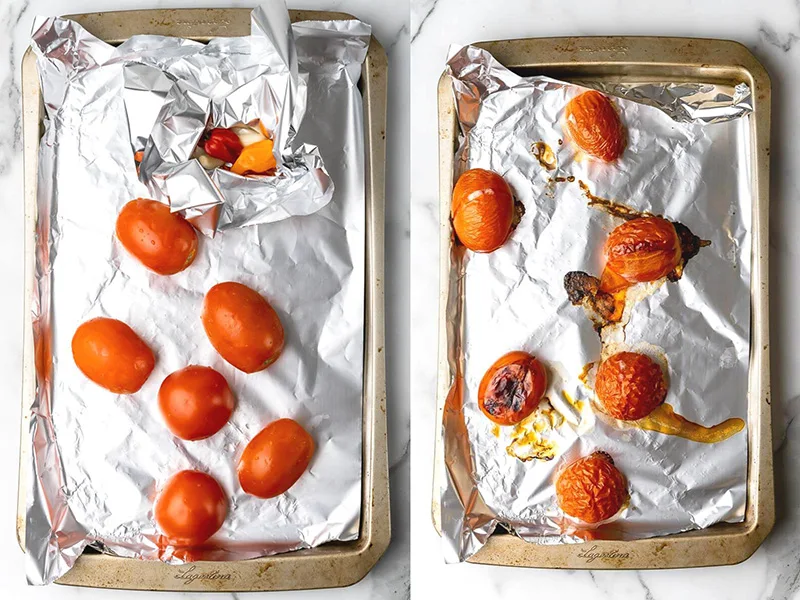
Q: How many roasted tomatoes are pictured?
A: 6